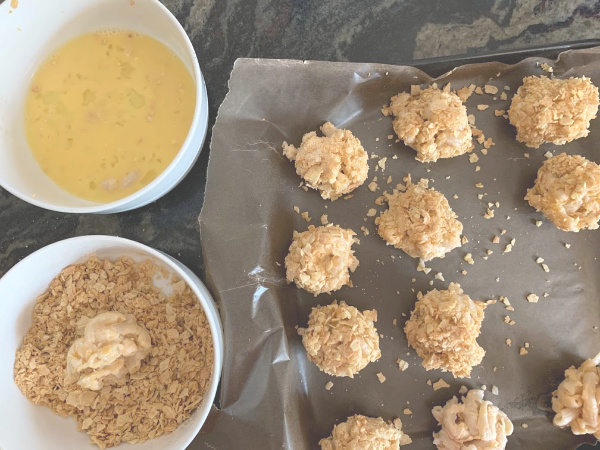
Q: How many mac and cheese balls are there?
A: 12